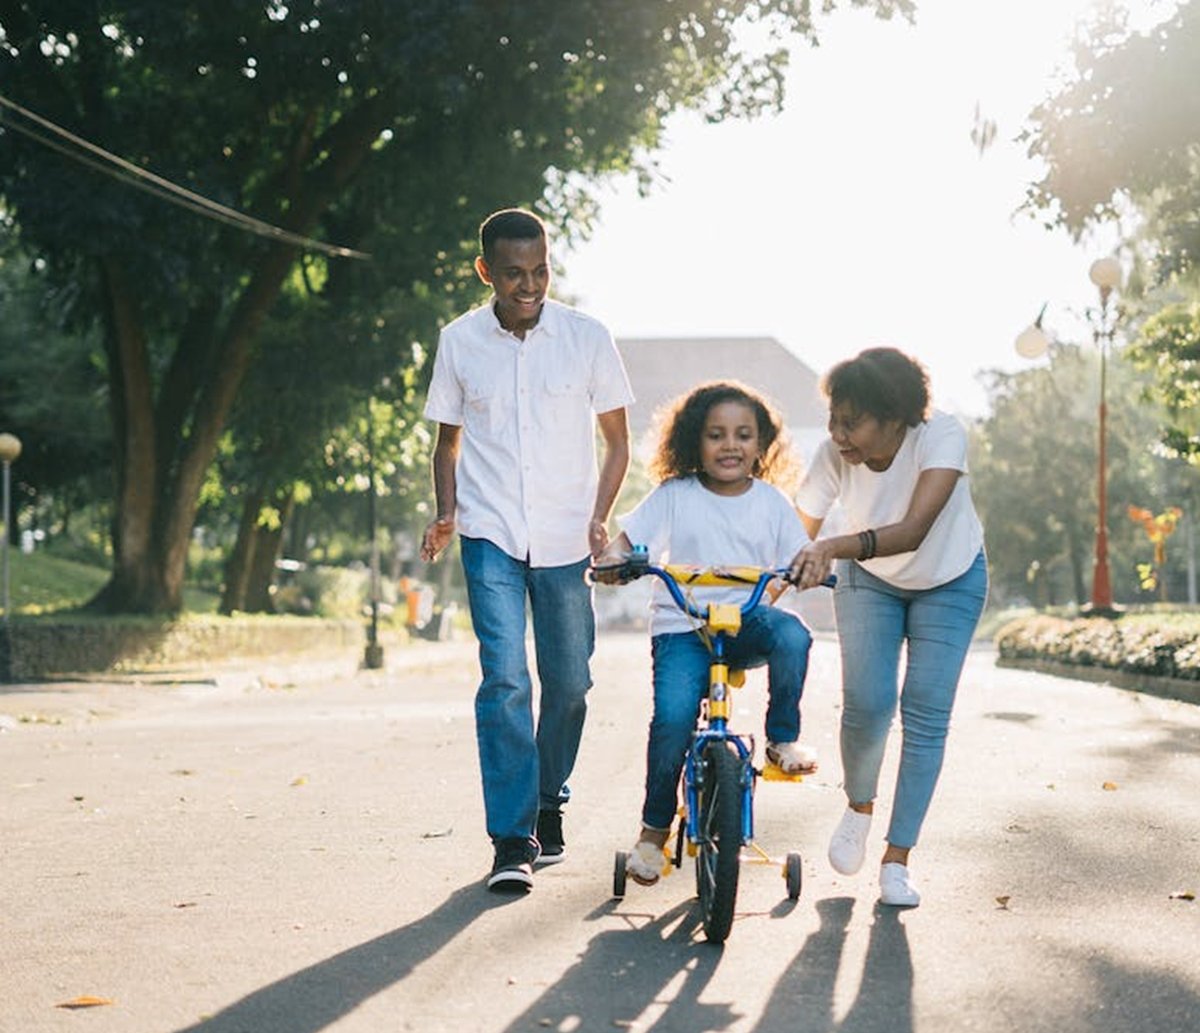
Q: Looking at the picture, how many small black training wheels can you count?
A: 2